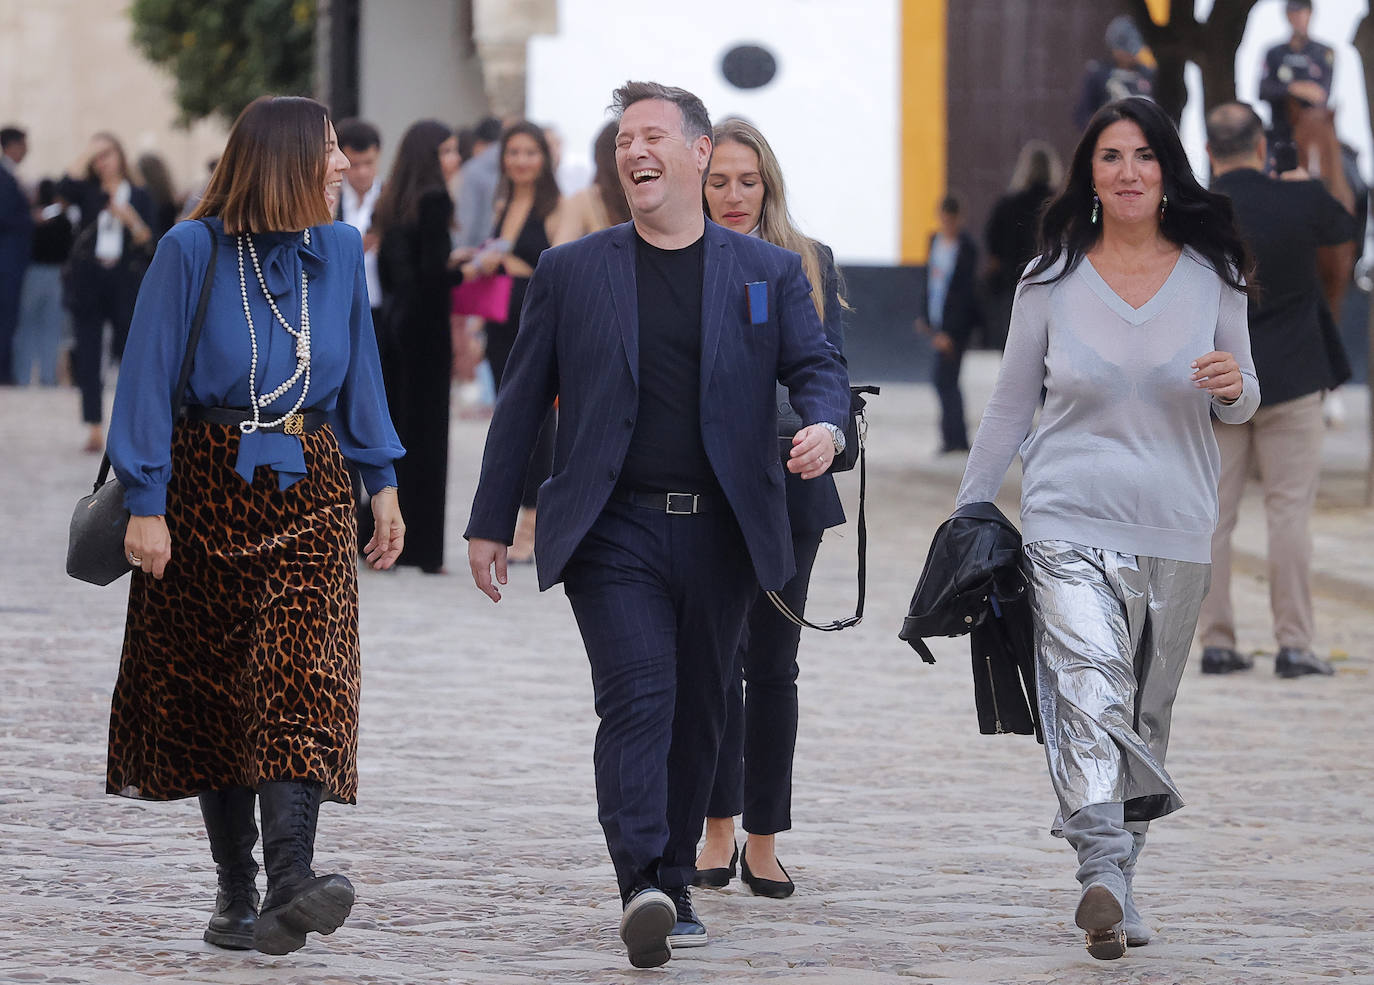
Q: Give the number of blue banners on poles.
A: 0